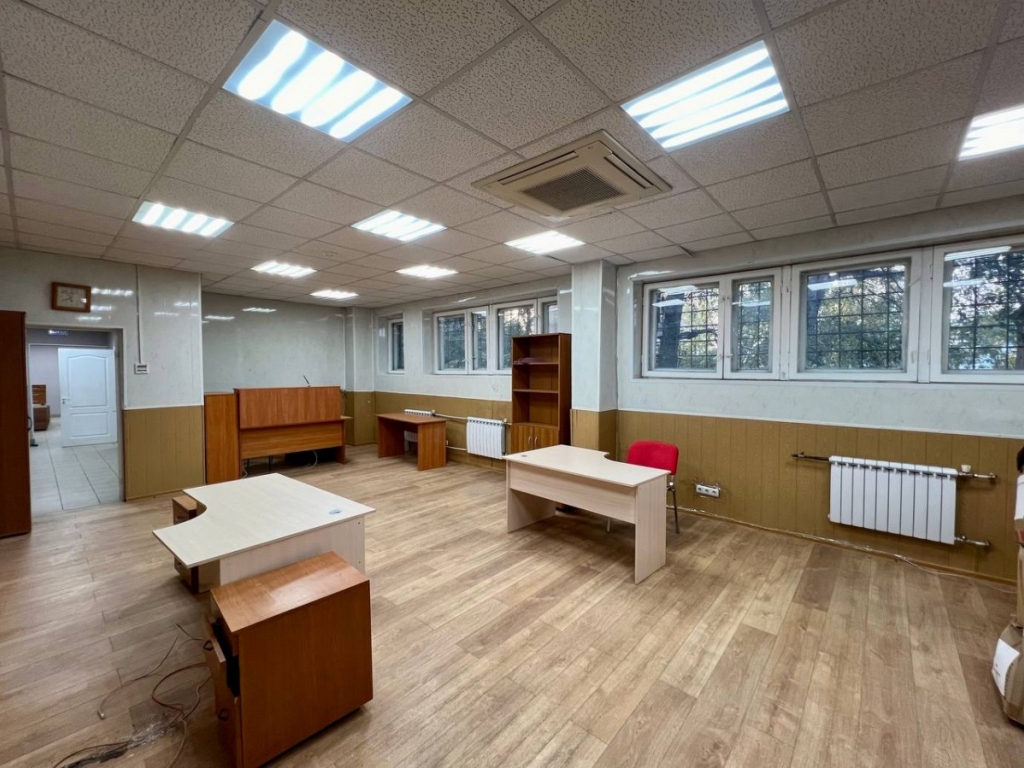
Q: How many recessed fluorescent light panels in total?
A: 9